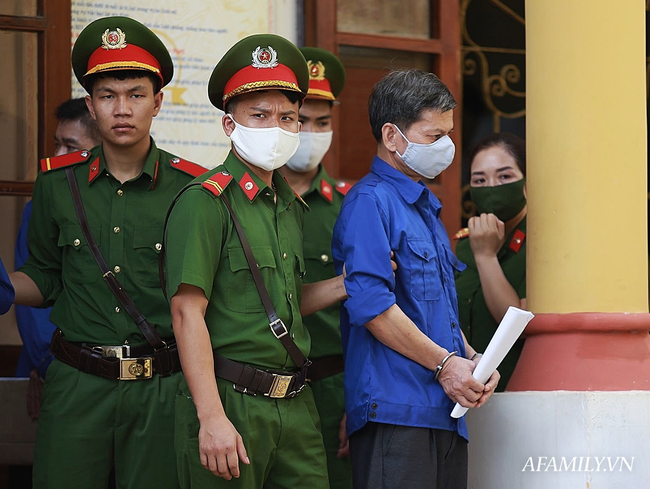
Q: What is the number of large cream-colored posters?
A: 1